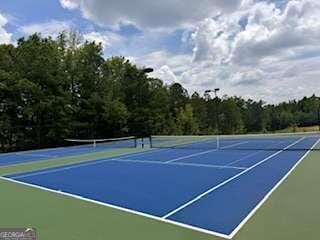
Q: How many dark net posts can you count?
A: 2